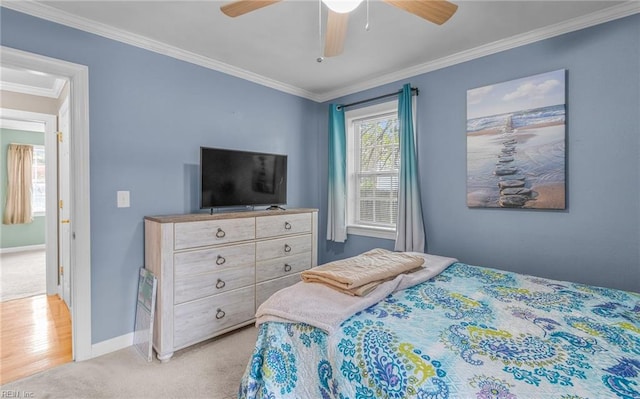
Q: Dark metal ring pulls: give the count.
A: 7